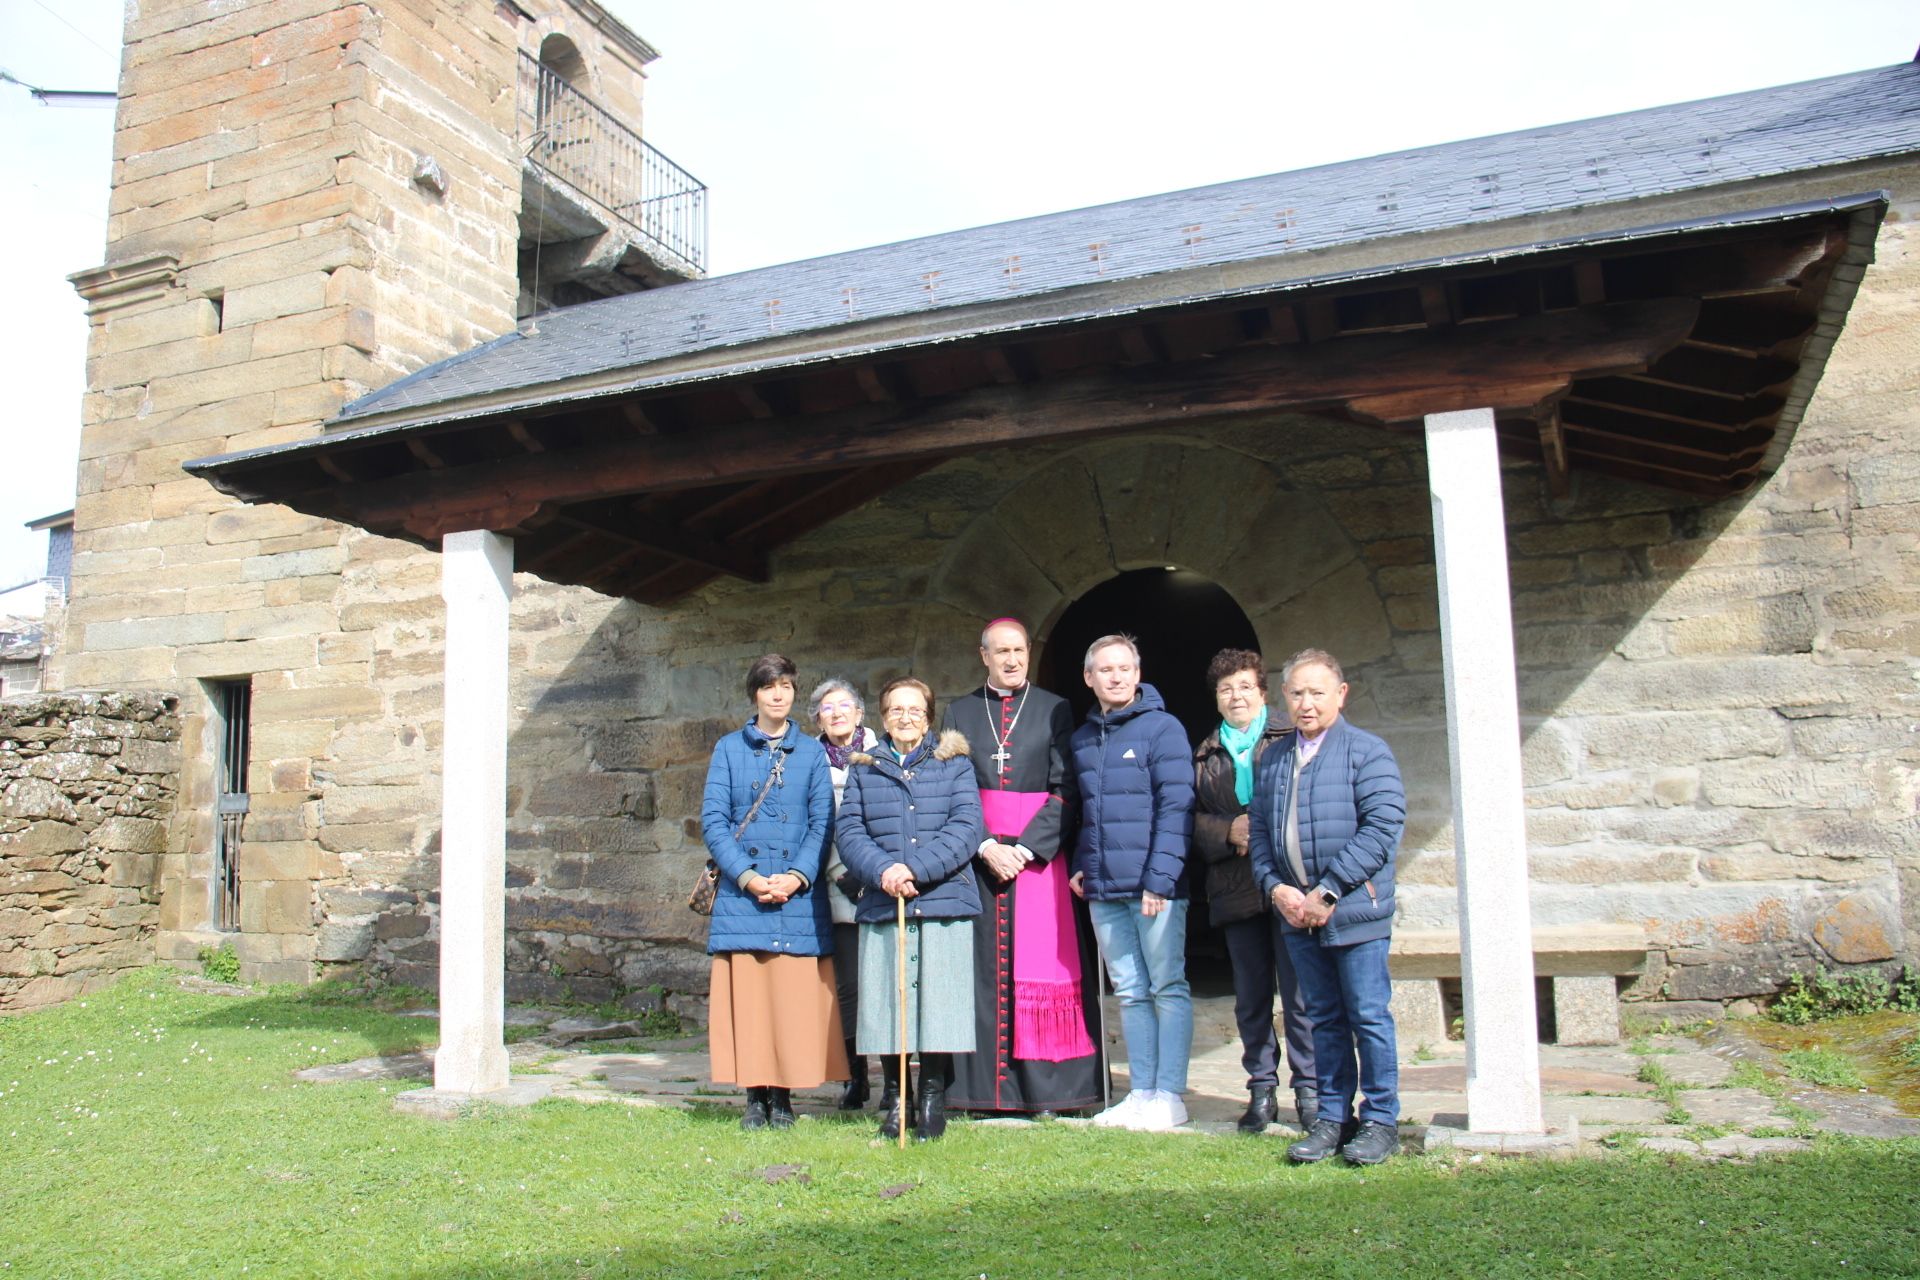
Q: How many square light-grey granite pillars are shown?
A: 2